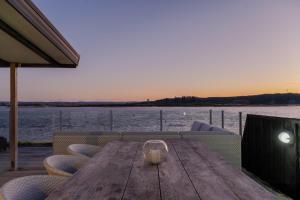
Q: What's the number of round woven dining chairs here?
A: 3